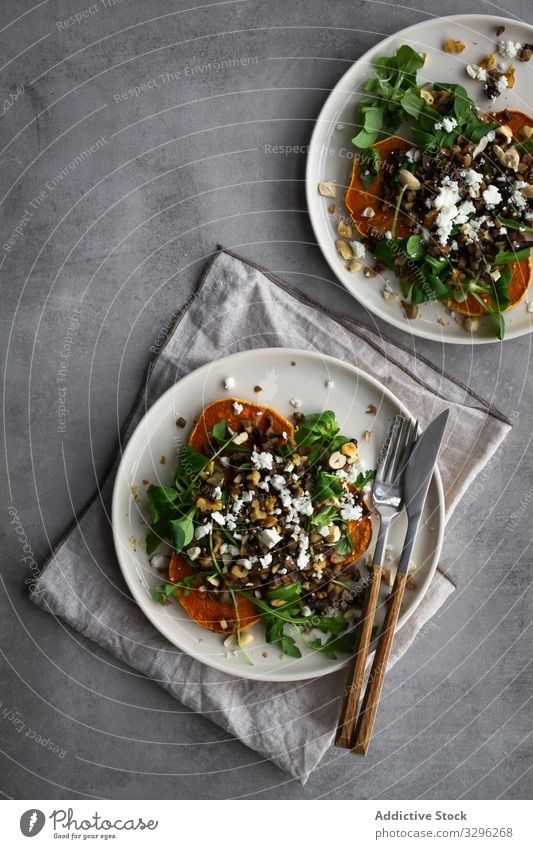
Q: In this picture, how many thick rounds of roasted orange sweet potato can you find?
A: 6